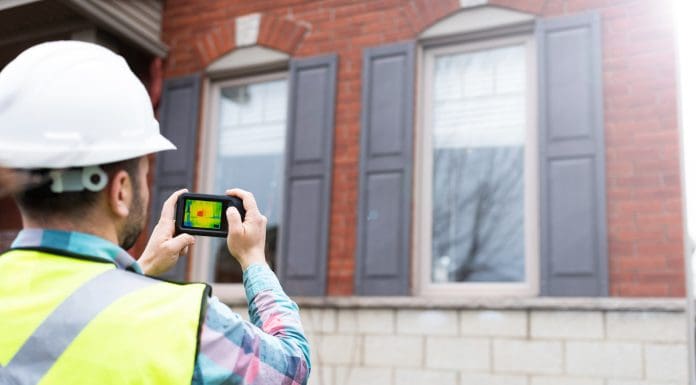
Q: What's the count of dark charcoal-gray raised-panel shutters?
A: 4